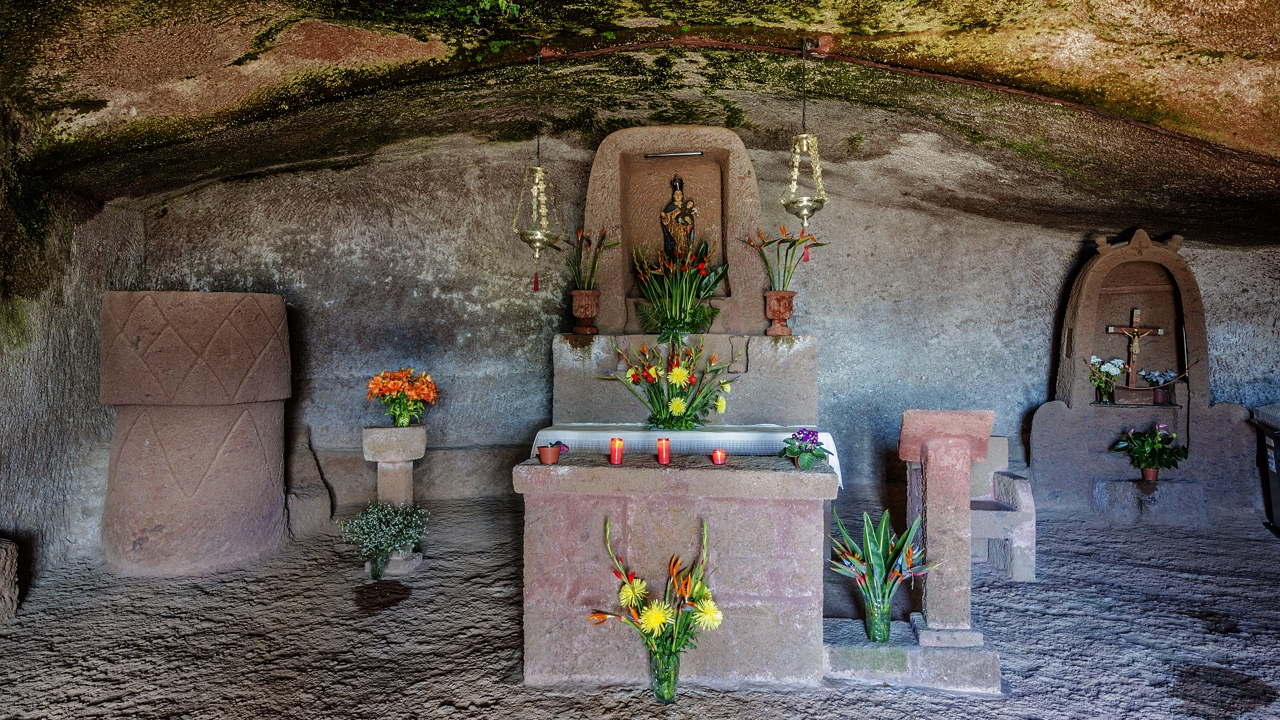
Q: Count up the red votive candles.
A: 3